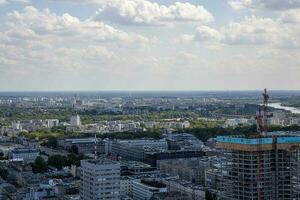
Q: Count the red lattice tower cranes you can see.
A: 1